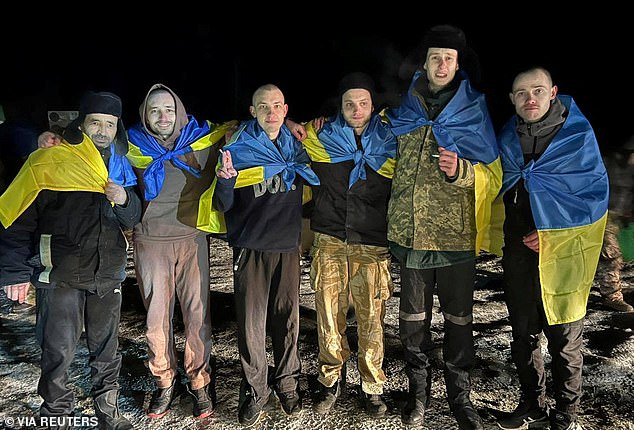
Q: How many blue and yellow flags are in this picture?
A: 6